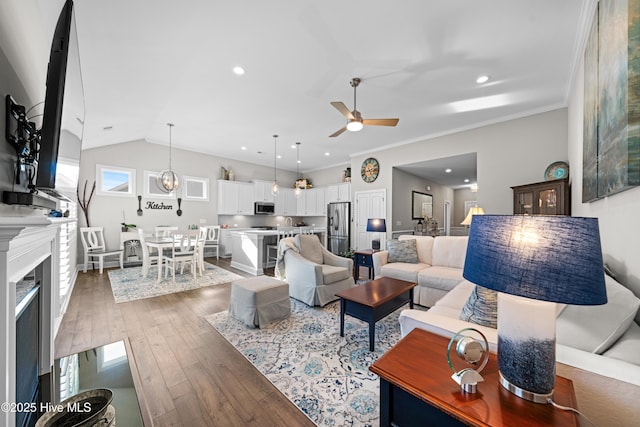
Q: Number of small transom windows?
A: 3